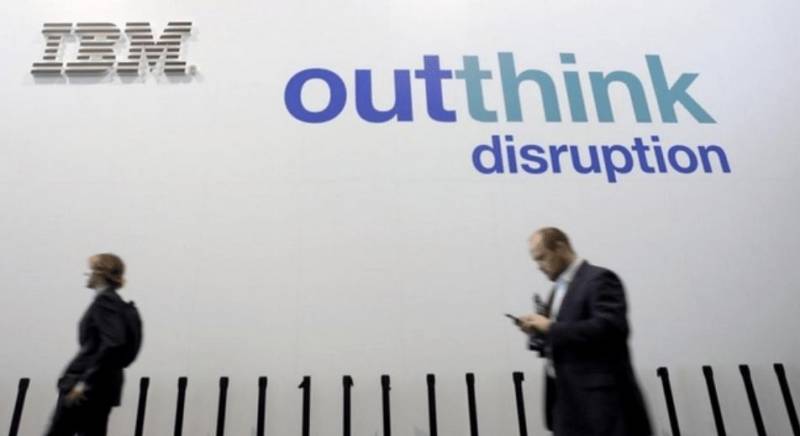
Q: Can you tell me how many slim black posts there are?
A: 15